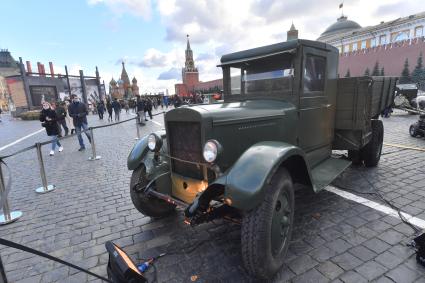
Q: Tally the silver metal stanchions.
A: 4